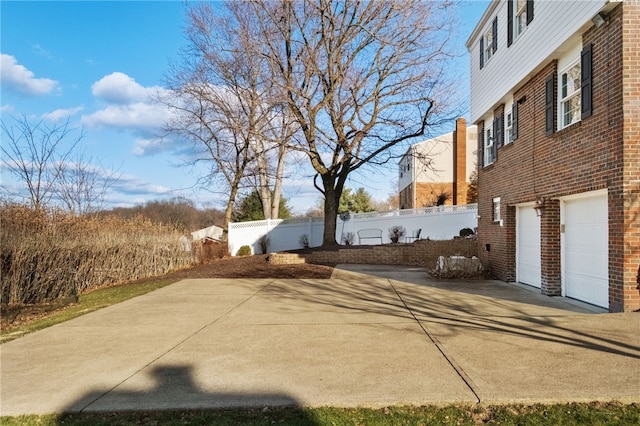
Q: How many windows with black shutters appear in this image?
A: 5